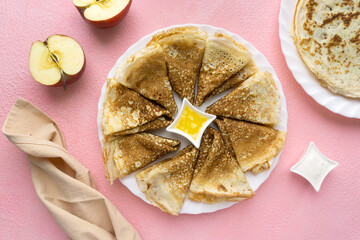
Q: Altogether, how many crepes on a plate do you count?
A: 9